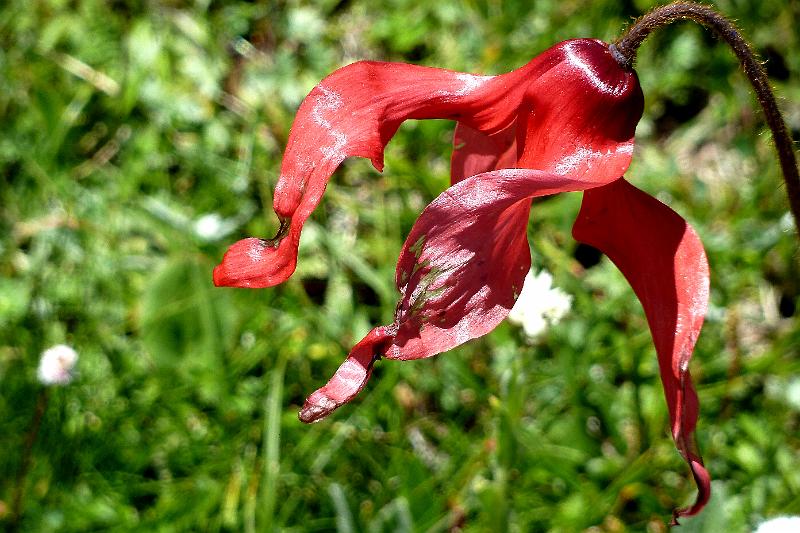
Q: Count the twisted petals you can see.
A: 3